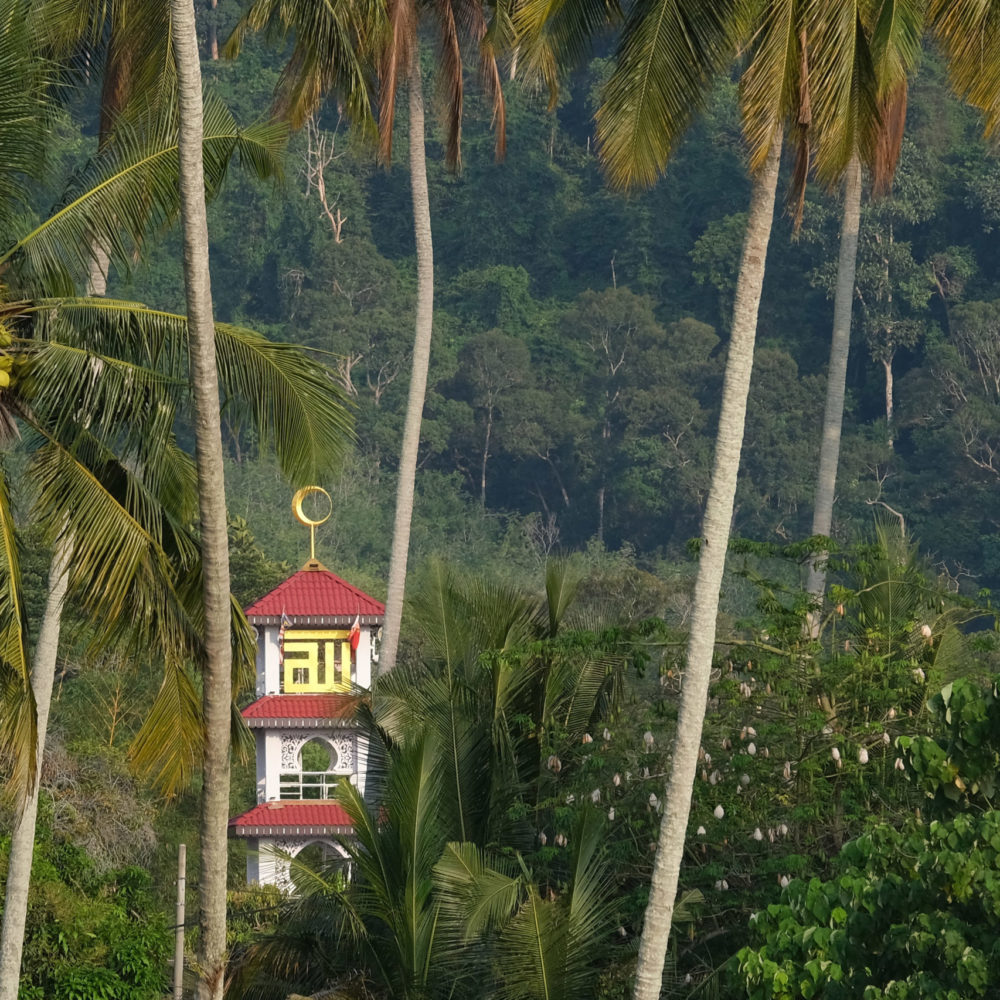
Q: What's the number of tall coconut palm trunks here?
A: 5